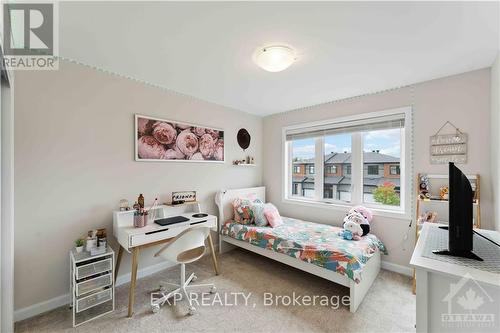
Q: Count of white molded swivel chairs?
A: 1